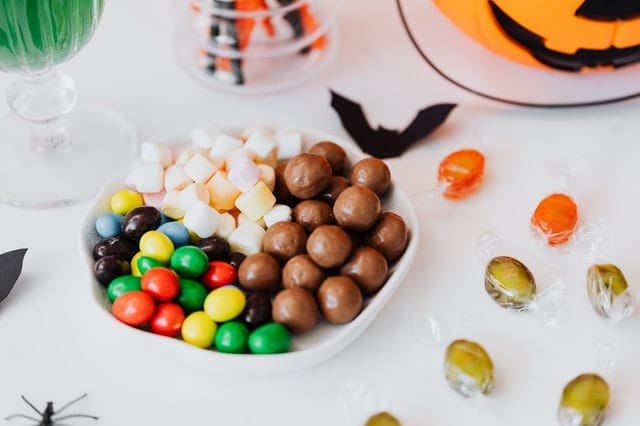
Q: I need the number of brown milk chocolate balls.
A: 15